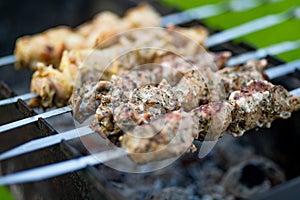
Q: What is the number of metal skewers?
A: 5